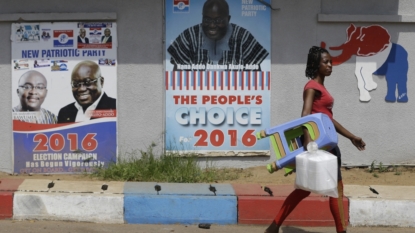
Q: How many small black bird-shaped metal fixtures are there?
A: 6